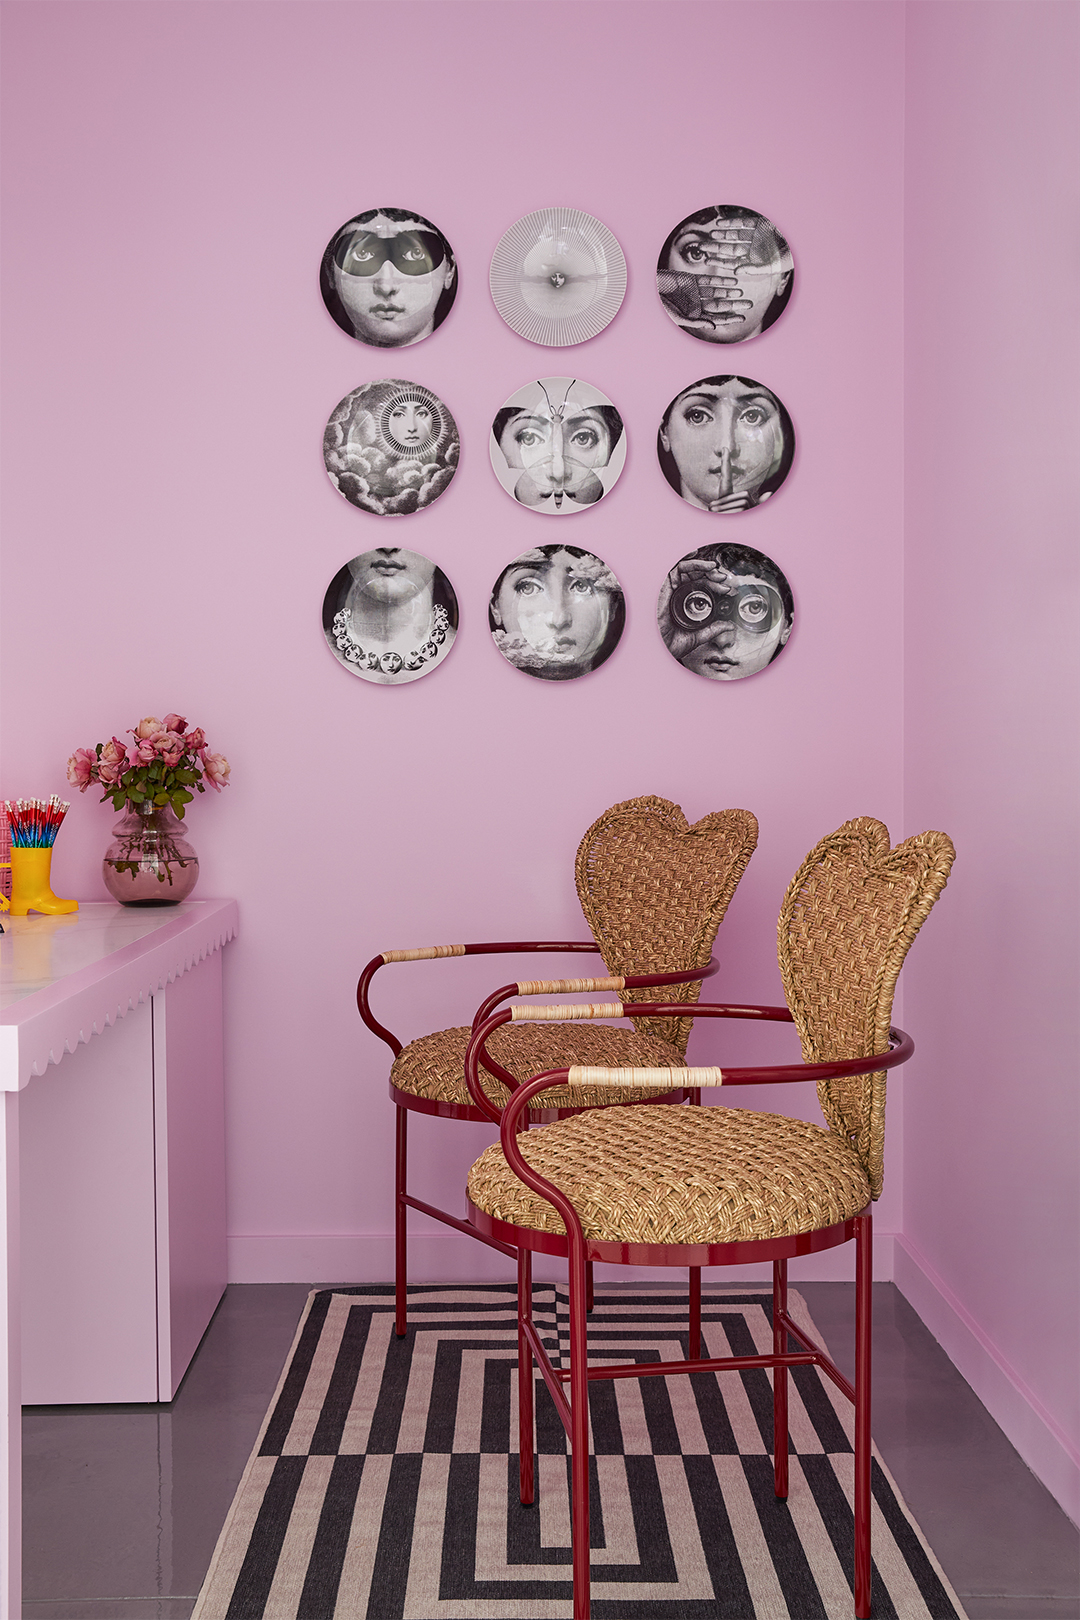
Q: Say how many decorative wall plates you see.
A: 9